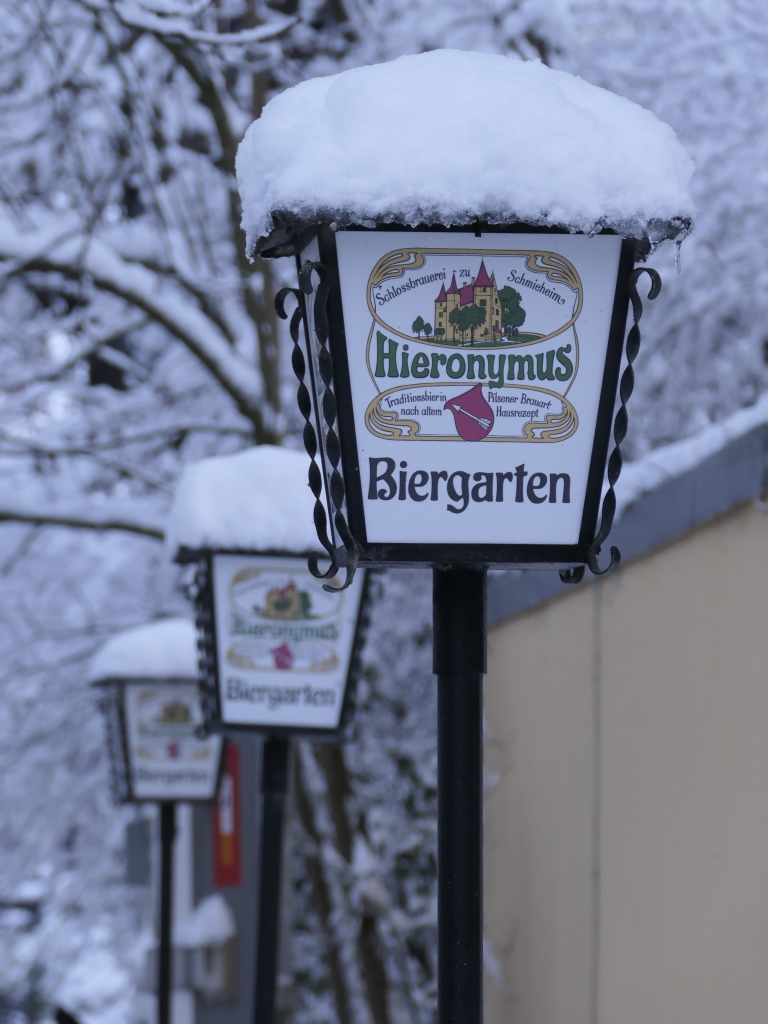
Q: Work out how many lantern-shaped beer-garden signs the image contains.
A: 3